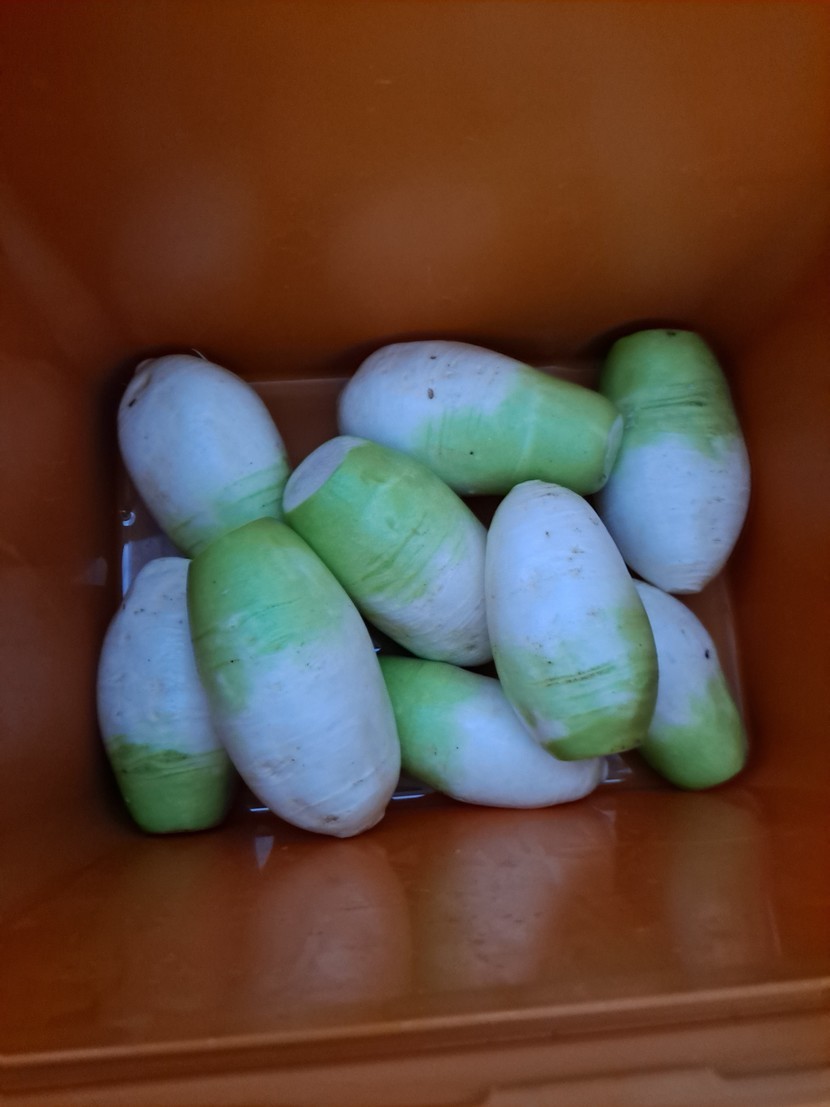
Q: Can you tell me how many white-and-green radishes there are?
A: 9